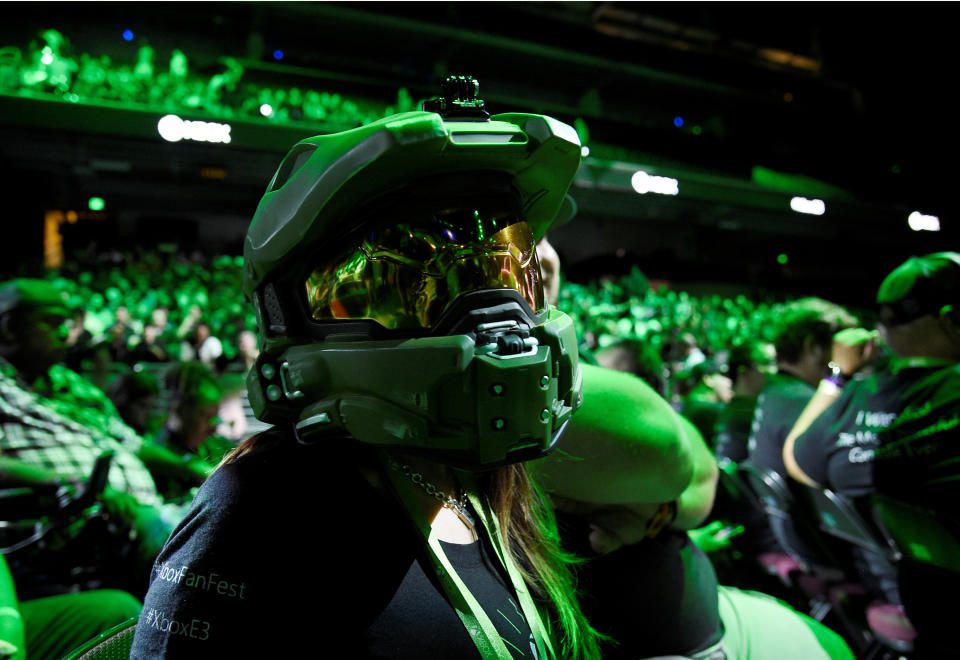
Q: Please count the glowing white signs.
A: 4